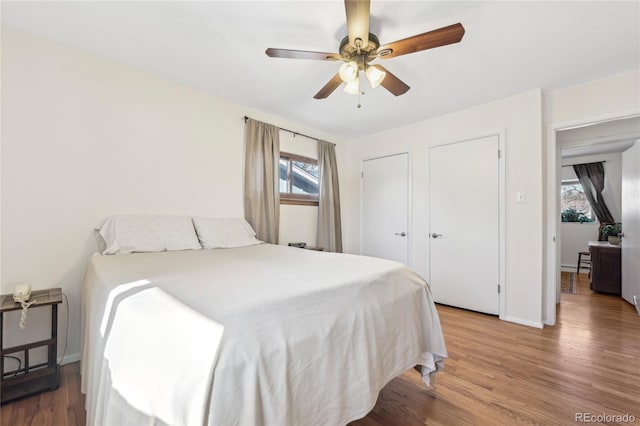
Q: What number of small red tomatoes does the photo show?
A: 0